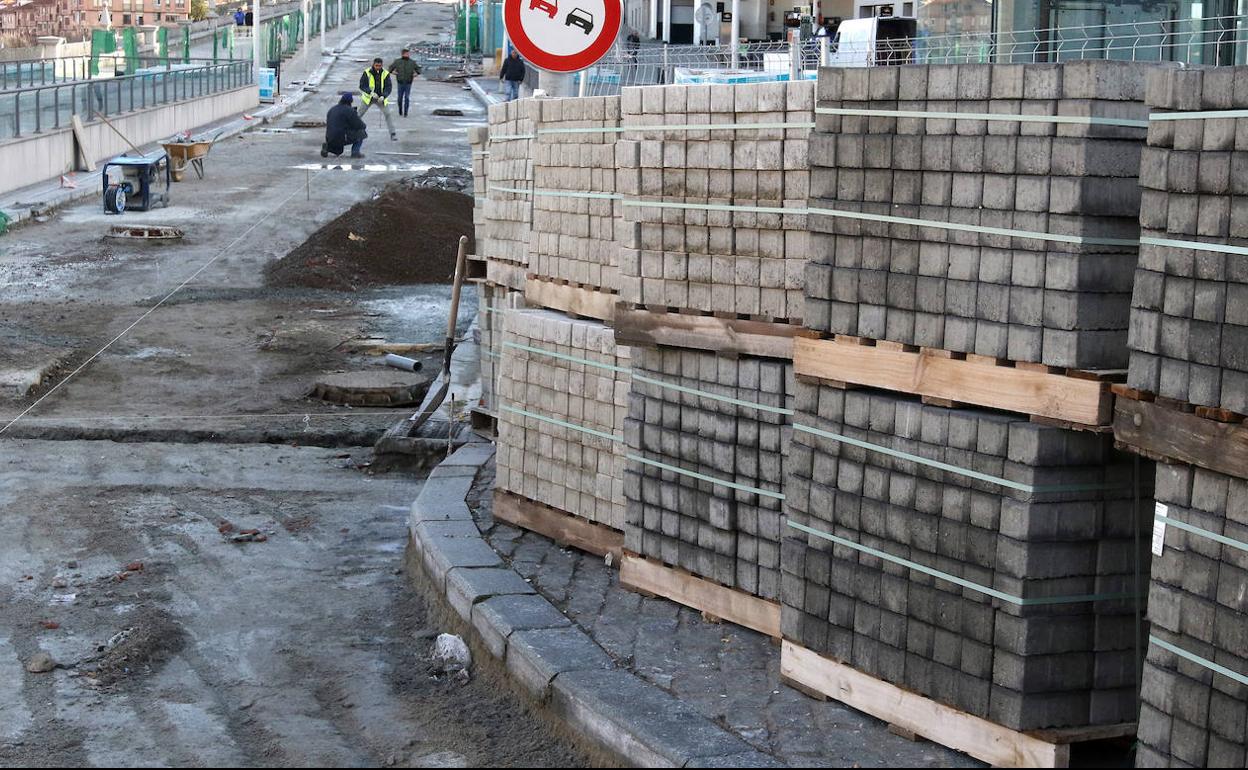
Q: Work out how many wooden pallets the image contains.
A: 9